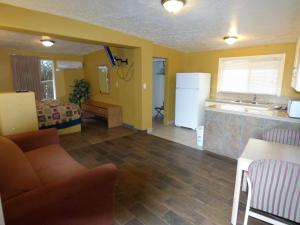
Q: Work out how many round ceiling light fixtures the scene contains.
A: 3